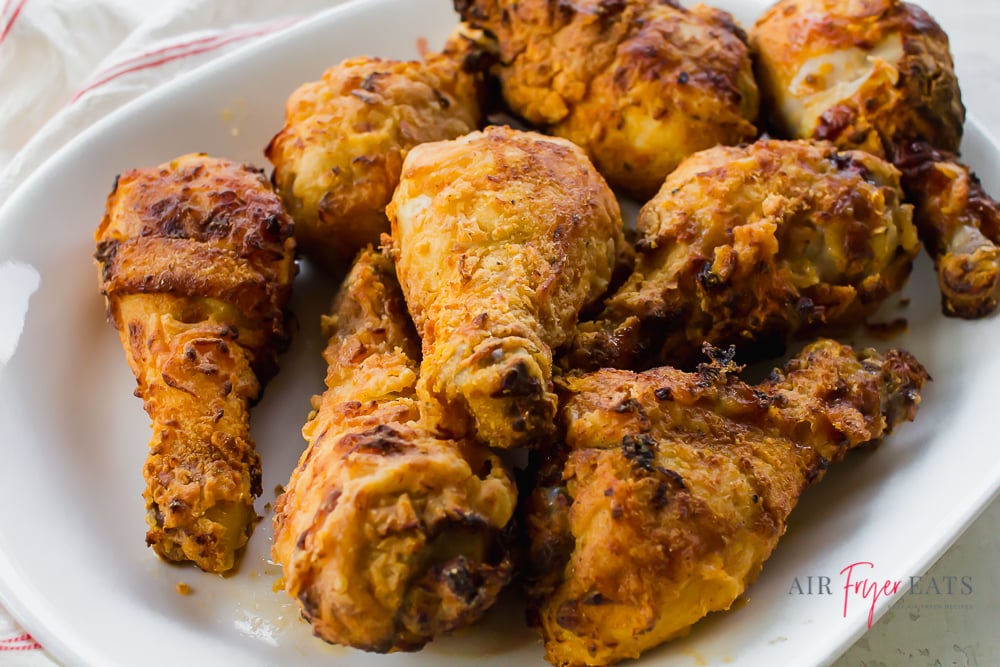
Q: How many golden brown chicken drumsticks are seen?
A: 8